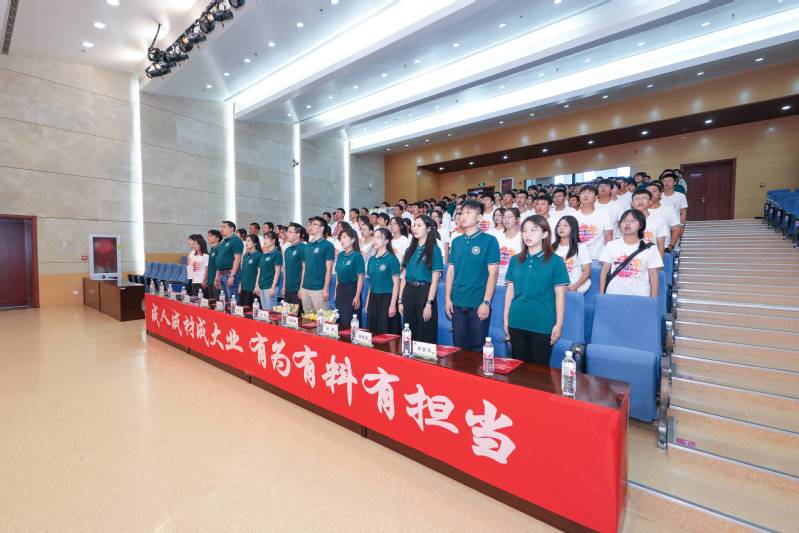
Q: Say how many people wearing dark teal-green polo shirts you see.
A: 11